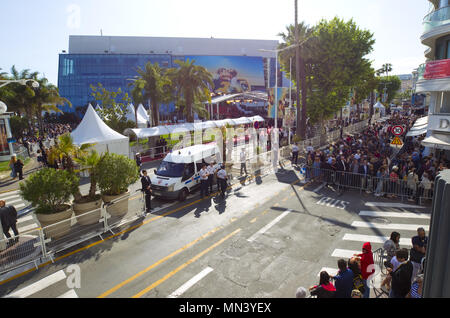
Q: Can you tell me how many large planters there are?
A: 3